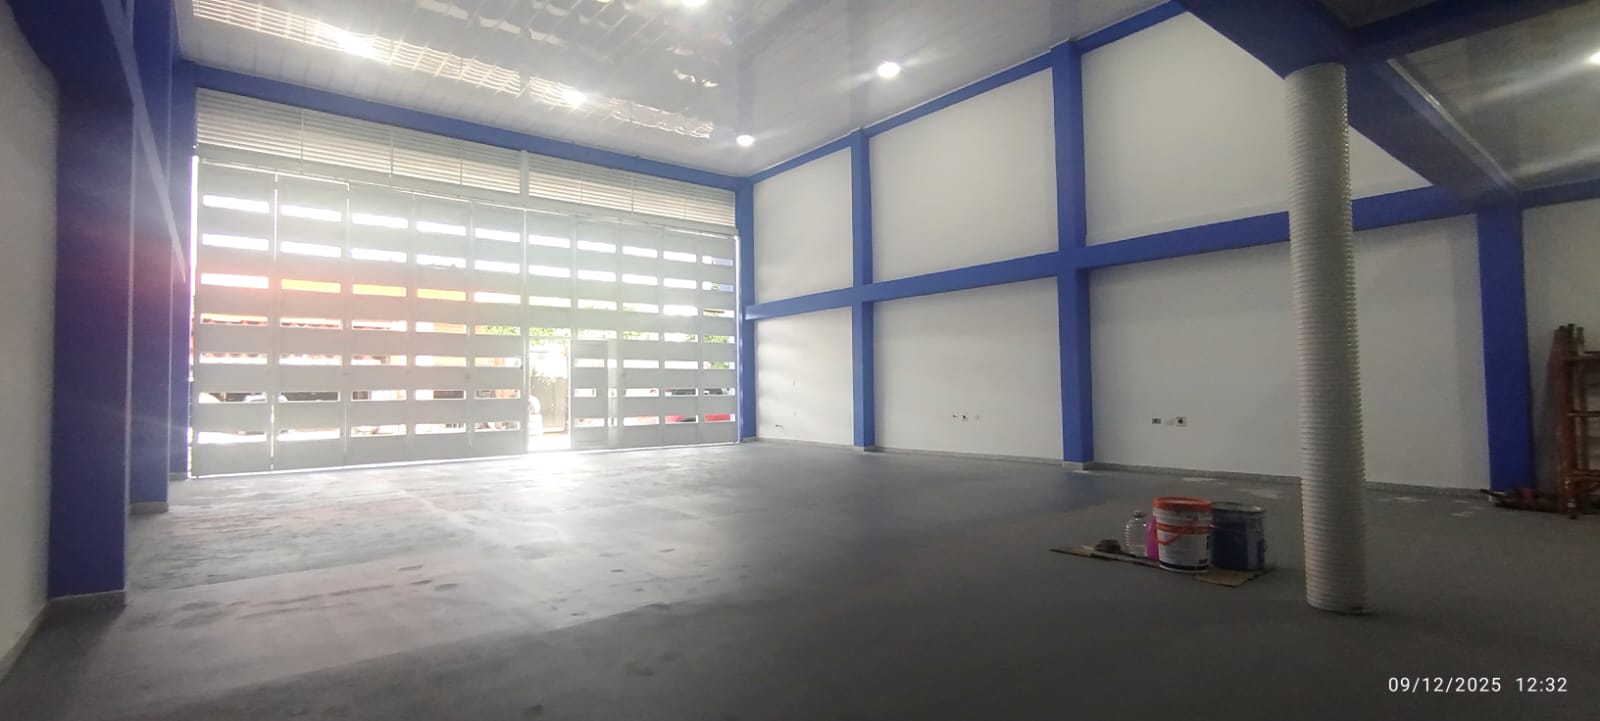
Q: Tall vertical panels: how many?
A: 10